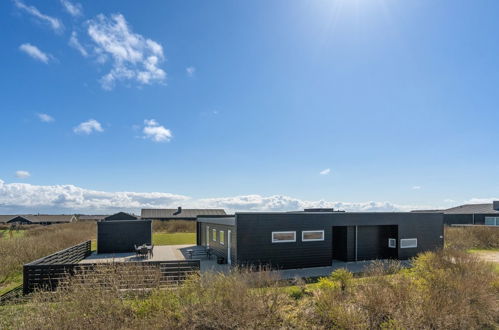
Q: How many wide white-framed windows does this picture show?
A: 3